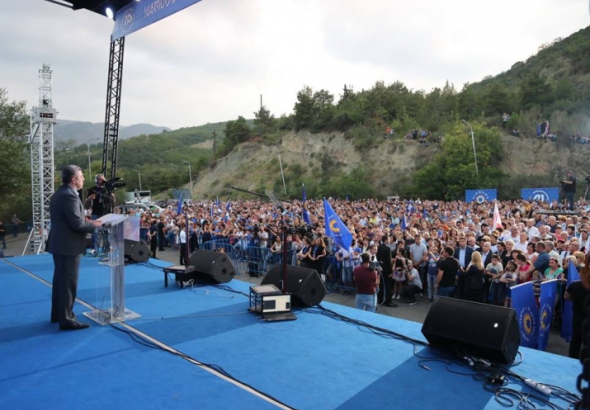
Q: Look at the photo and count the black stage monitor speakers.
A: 4